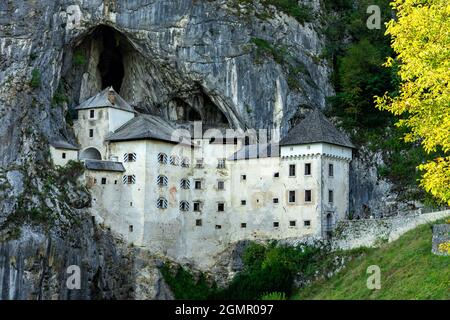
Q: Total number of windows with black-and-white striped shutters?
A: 9